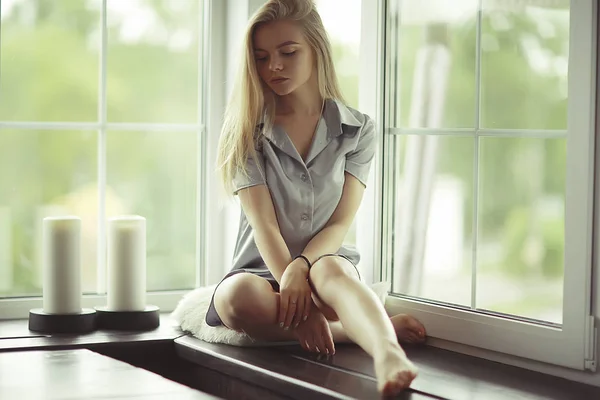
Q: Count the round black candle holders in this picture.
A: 2